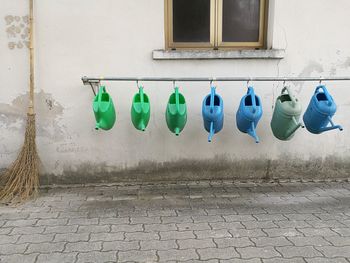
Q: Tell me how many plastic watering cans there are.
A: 7